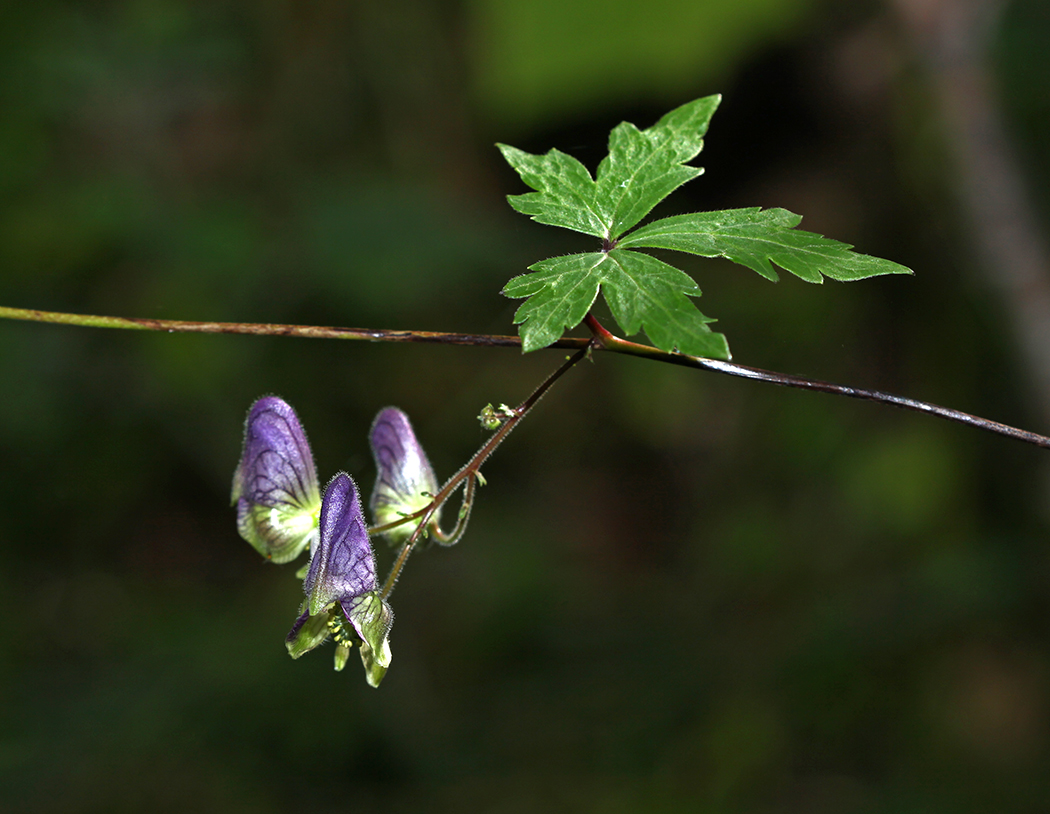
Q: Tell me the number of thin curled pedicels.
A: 1